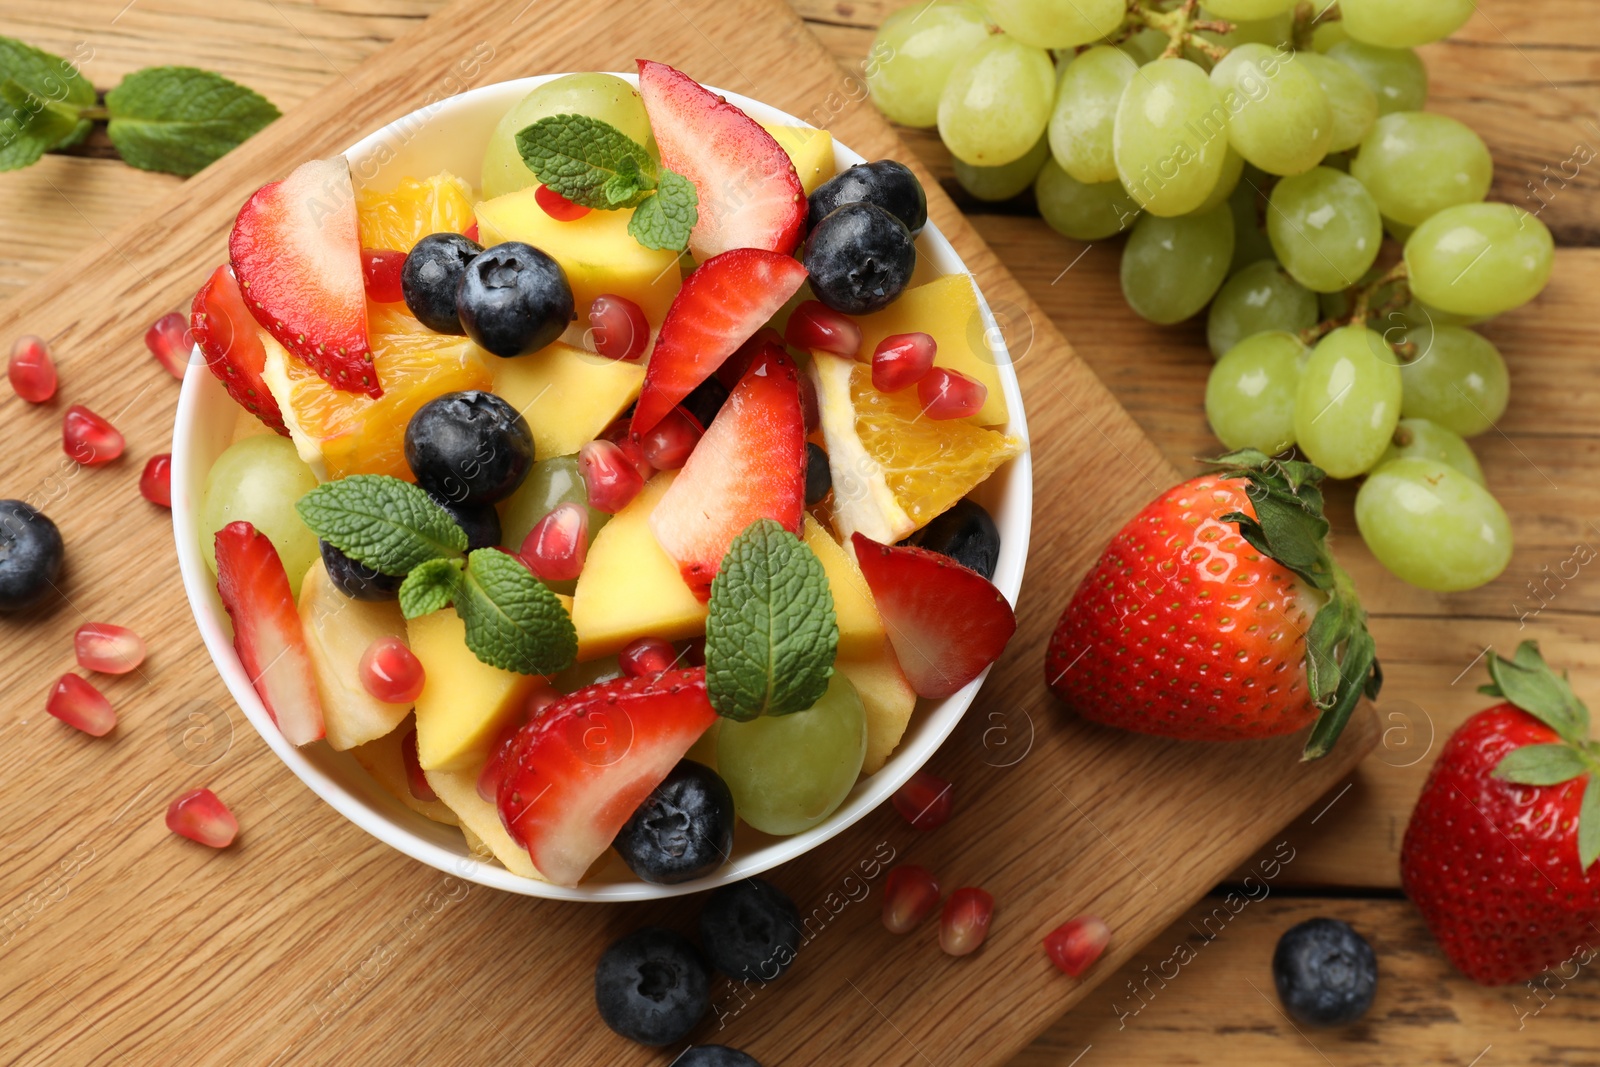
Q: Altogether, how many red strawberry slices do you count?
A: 8